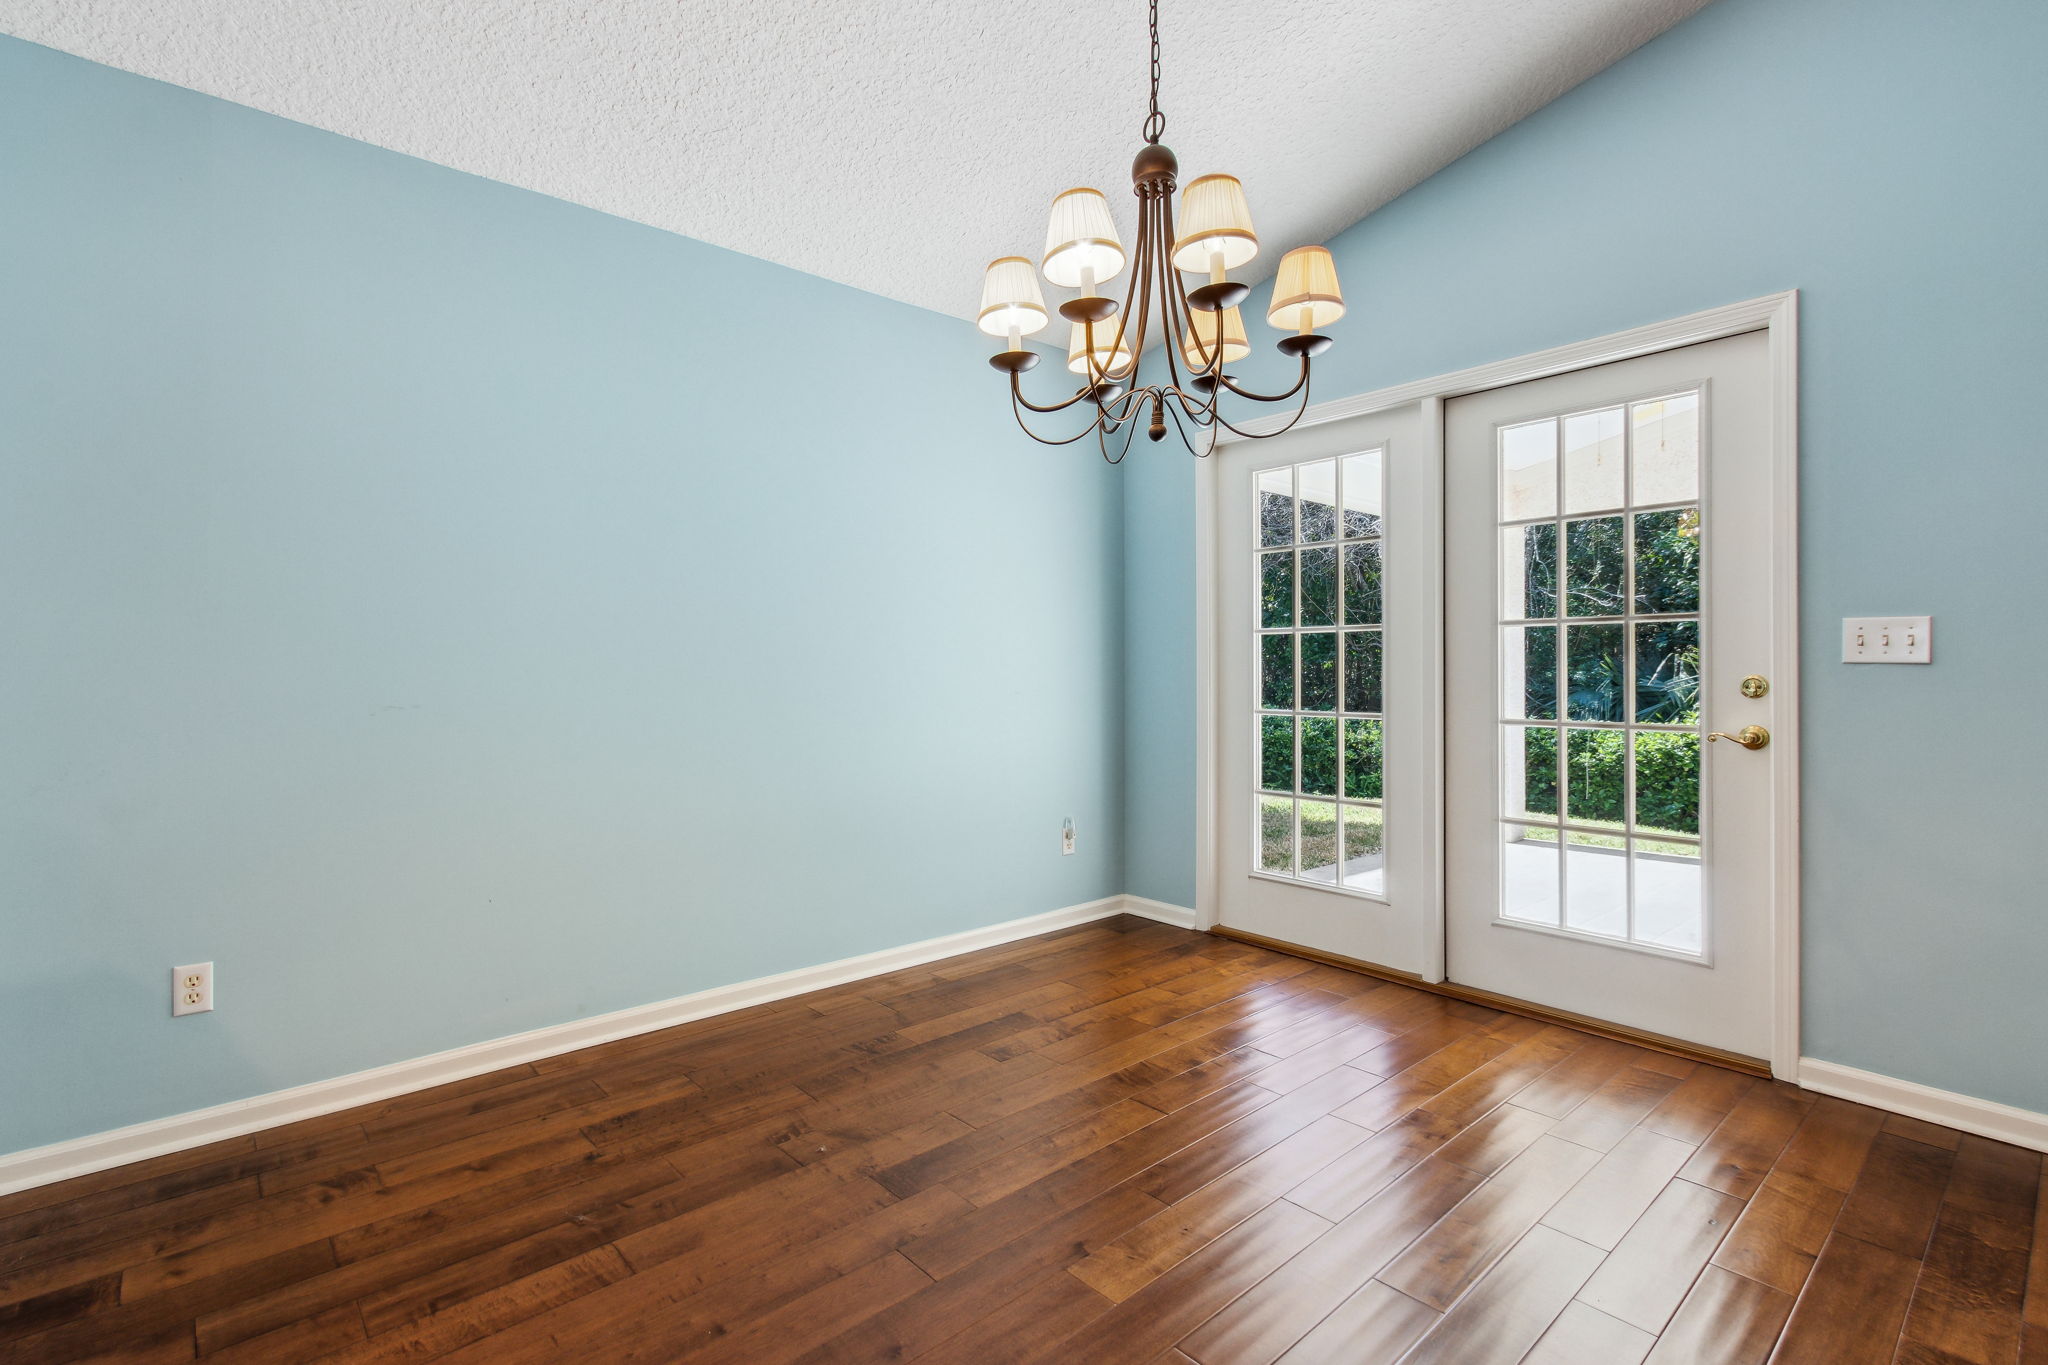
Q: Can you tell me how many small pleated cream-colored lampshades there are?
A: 6